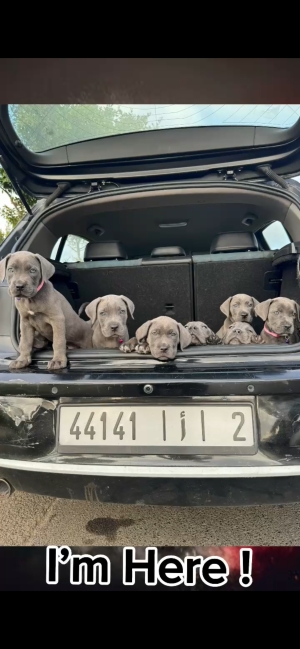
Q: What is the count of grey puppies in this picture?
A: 7